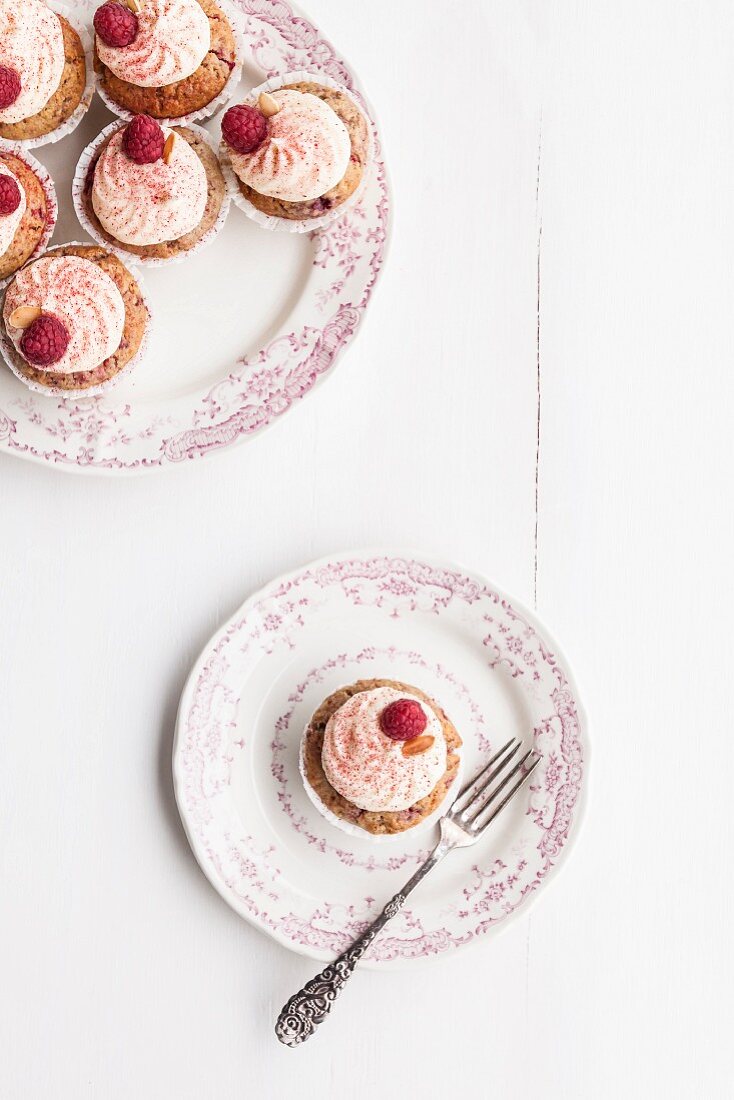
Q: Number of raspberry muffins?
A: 7